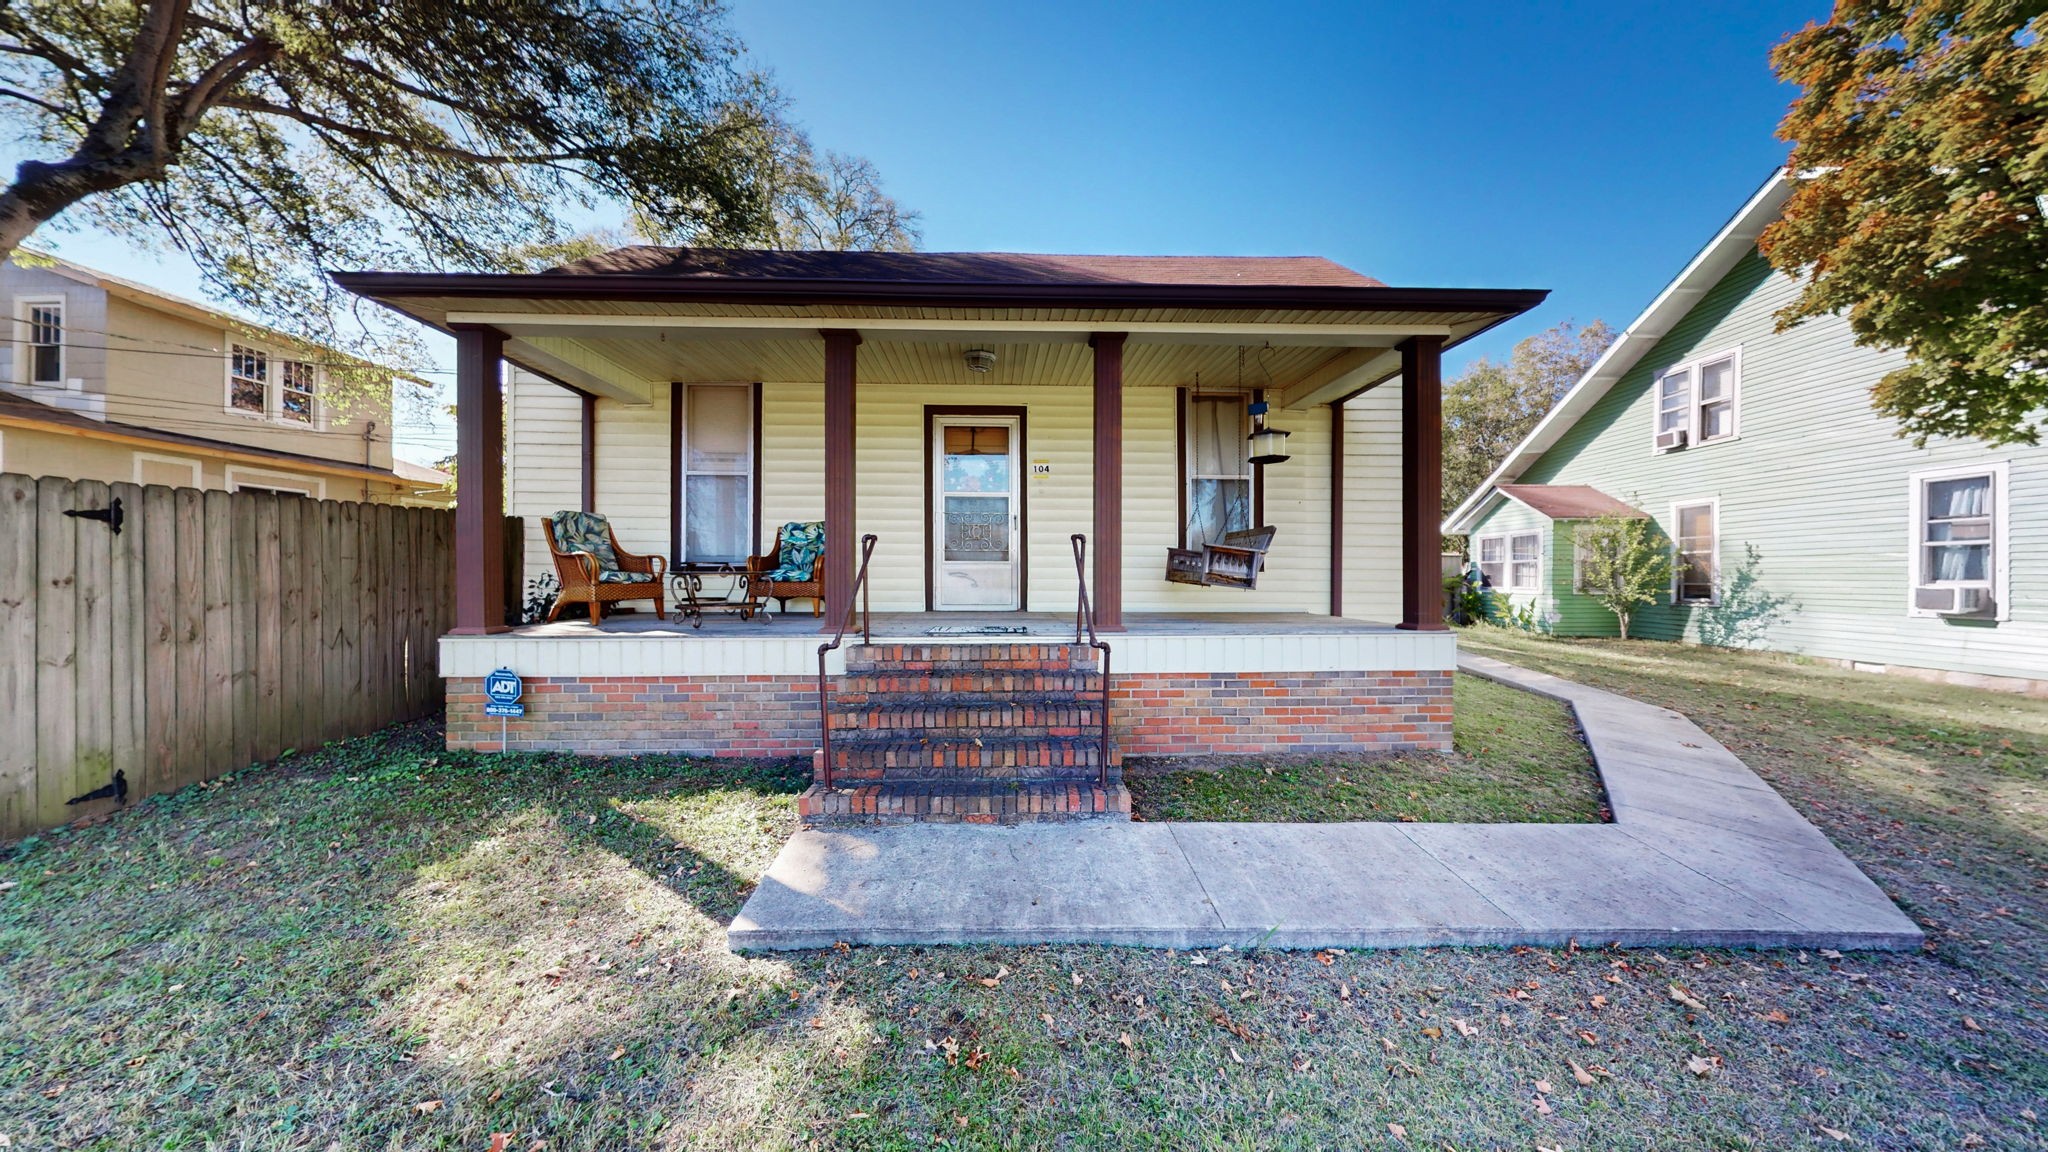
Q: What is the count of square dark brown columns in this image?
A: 4